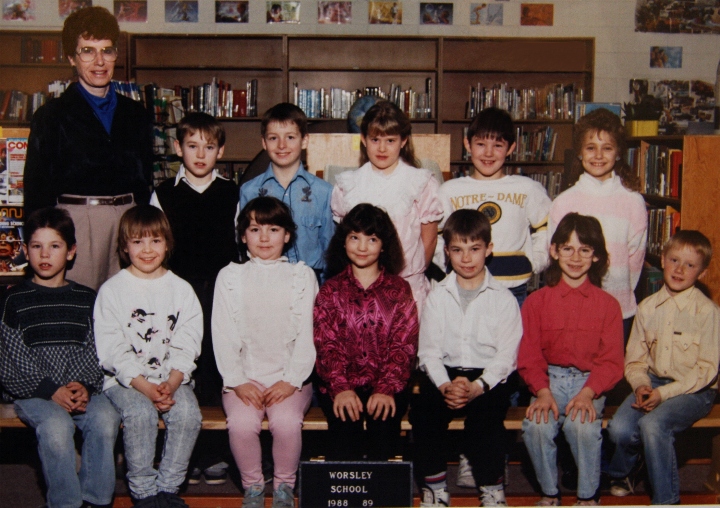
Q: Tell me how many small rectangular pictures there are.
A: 12